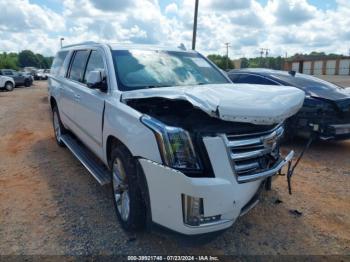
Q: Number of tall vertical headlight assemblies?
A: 1